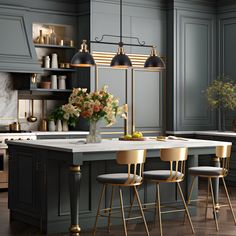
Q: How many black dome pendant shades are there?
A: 3